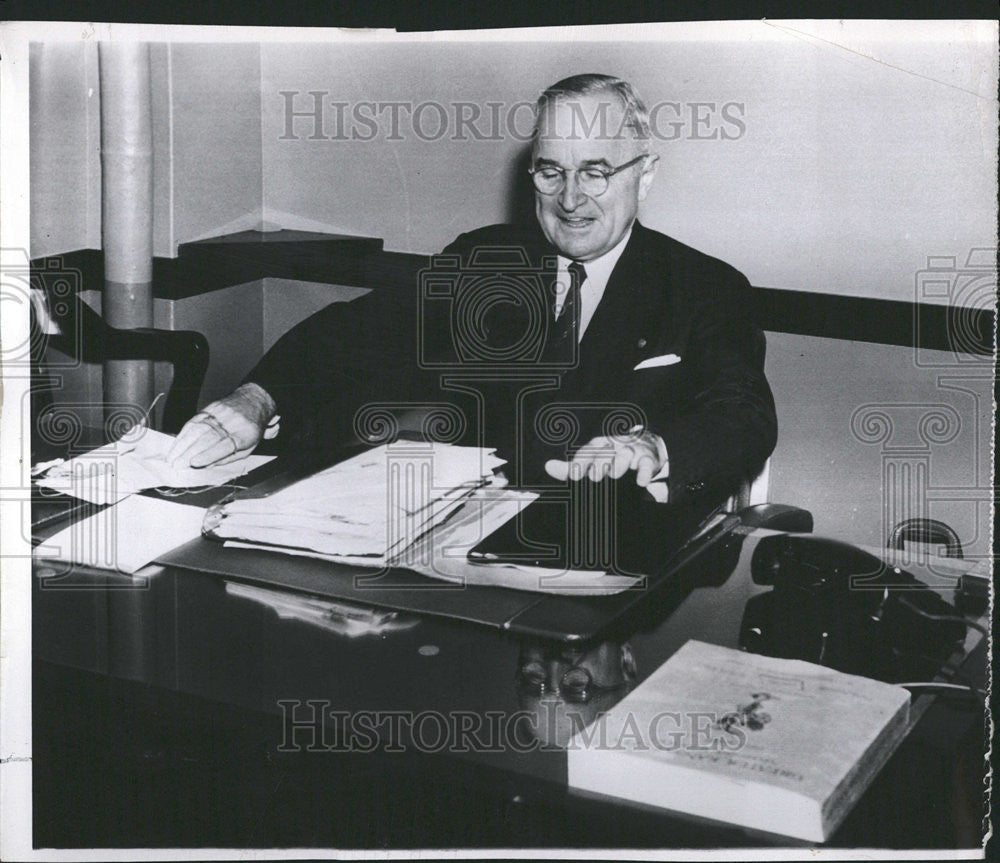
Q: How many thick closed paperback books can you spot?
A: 1